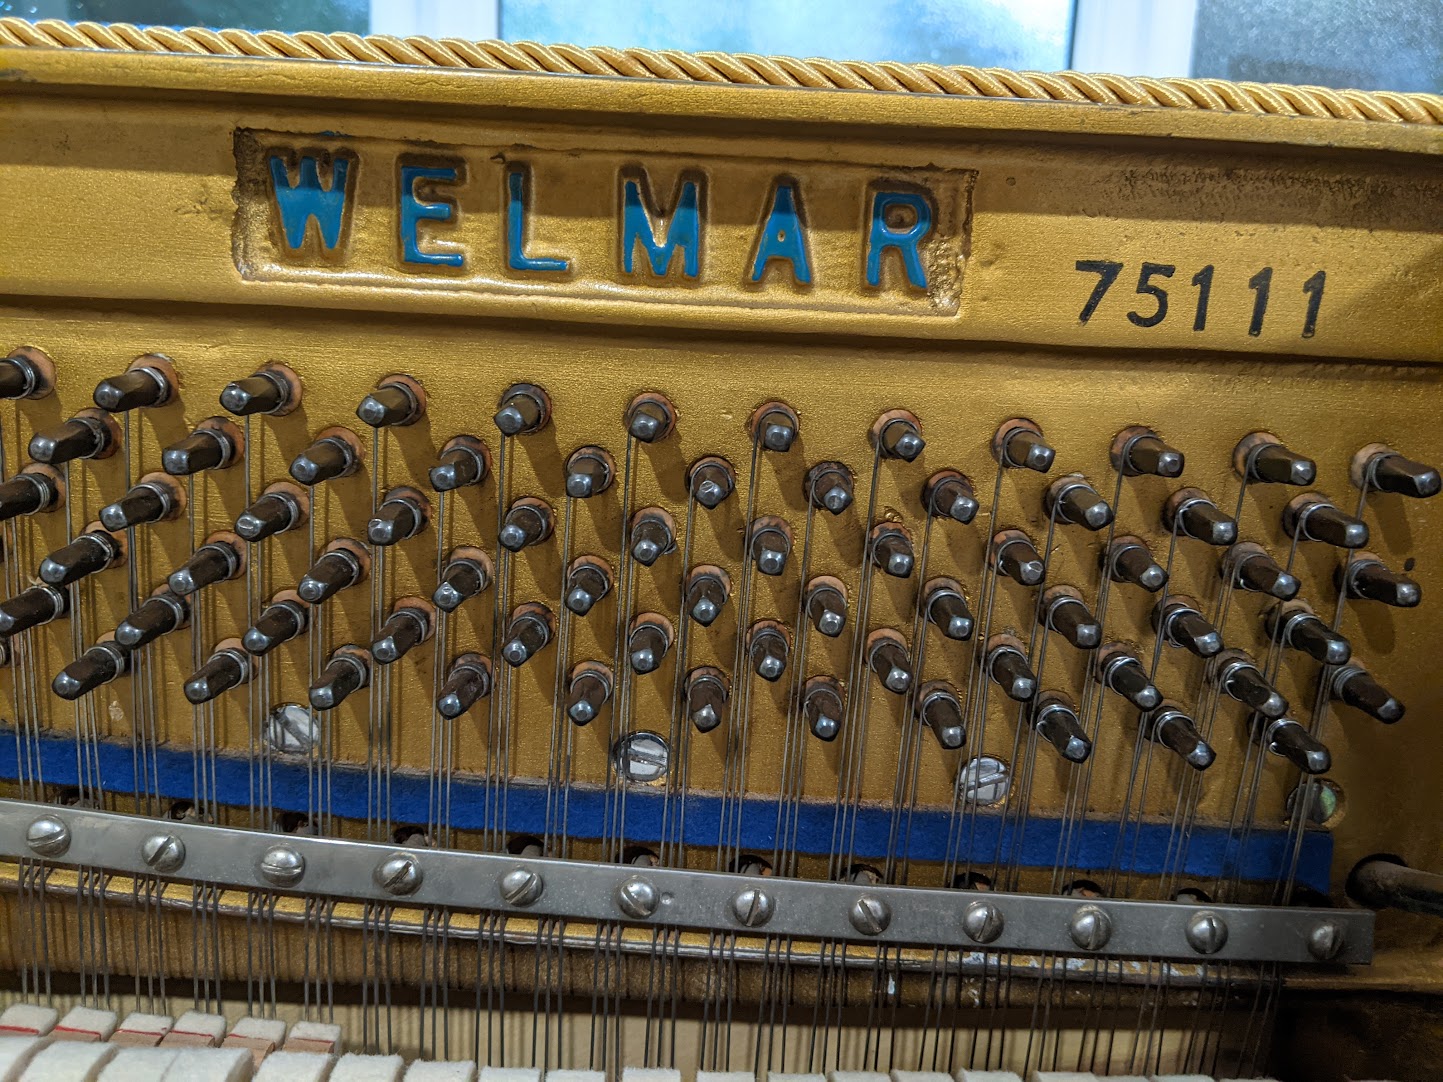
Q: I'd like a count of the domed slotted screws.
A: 12